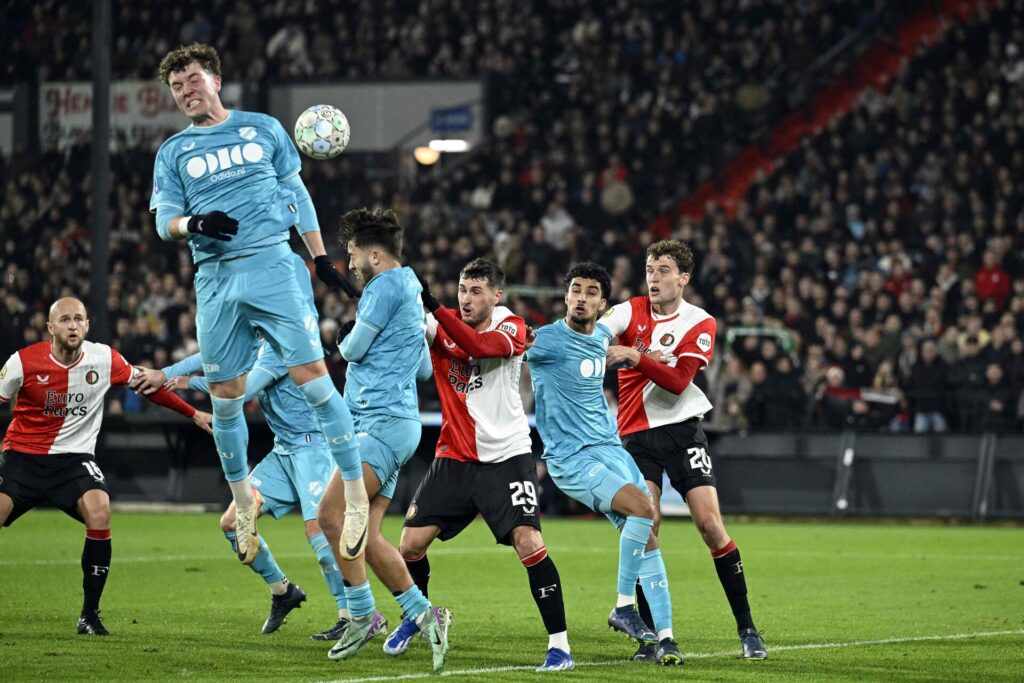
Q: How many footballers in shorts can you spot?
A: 7